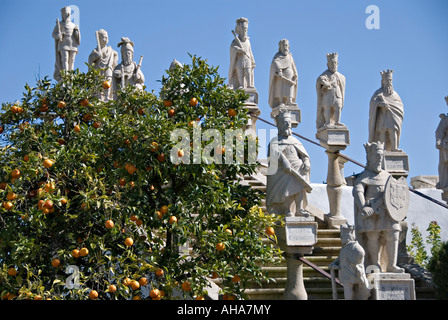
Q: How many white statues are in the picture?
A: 11